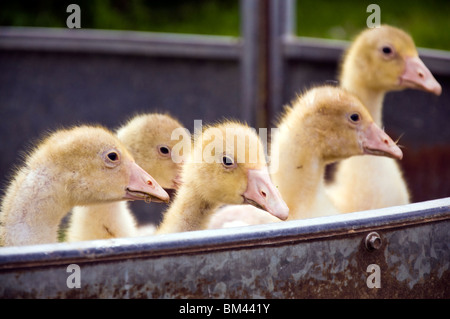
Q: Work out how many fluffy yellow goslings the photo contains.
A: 5